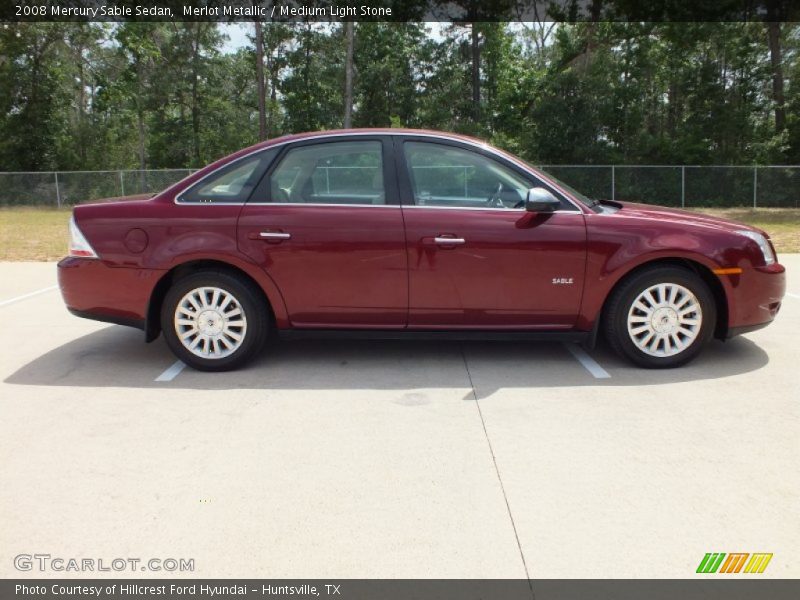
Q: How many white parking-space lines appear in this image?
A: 4